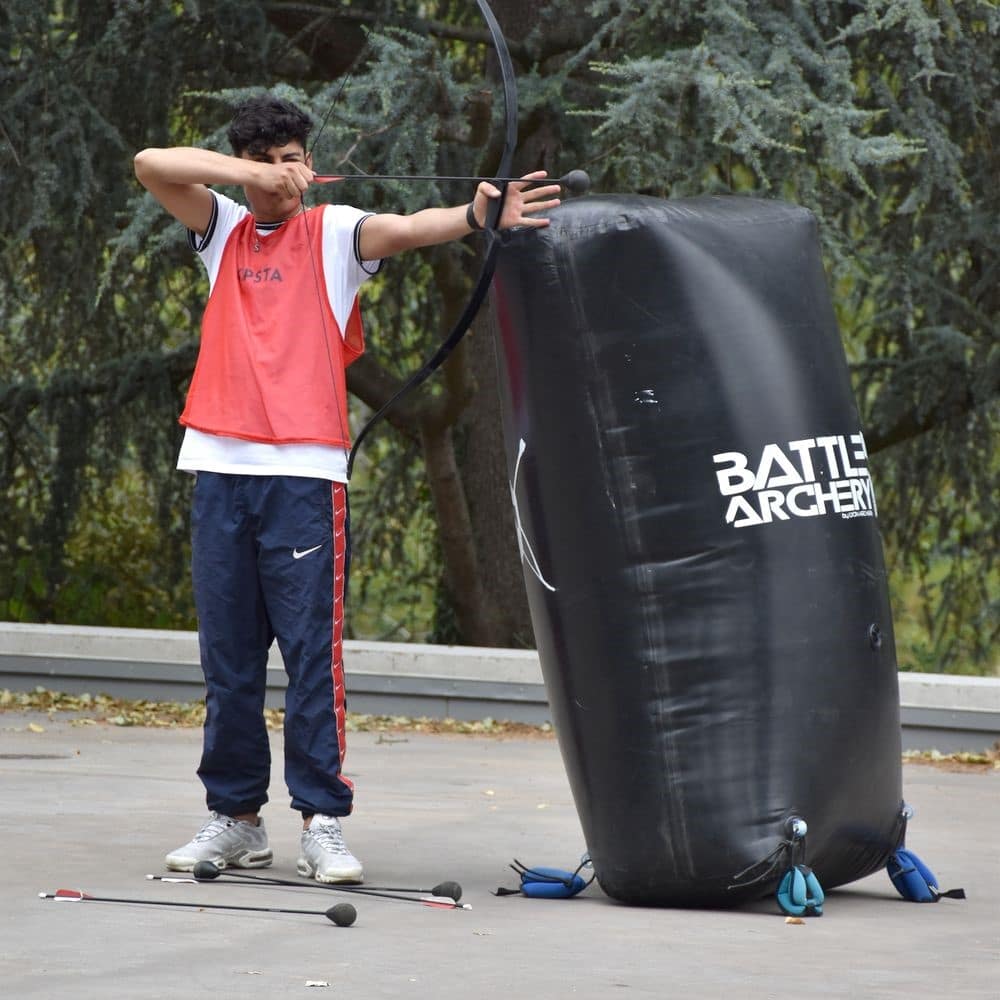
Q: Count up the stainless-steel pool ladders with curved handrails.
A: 0